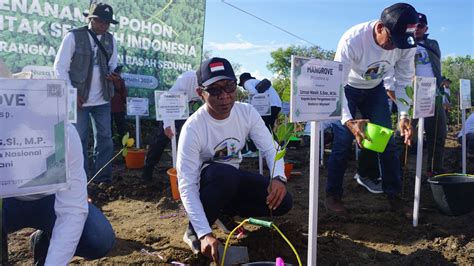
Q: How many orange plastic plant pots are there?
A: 3